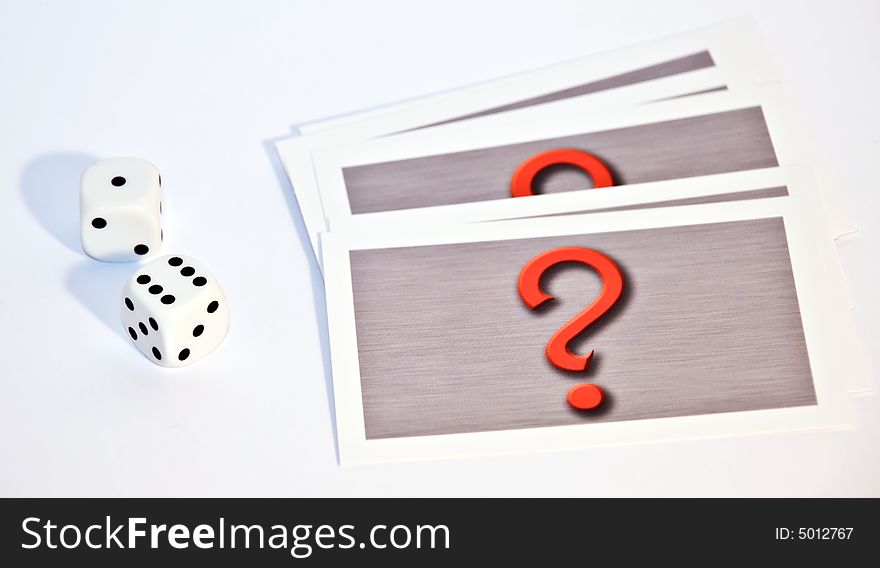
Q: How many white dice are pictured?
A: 2